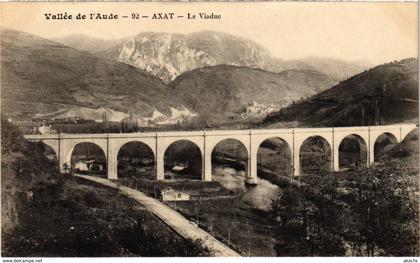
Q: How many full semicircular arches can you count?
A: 8